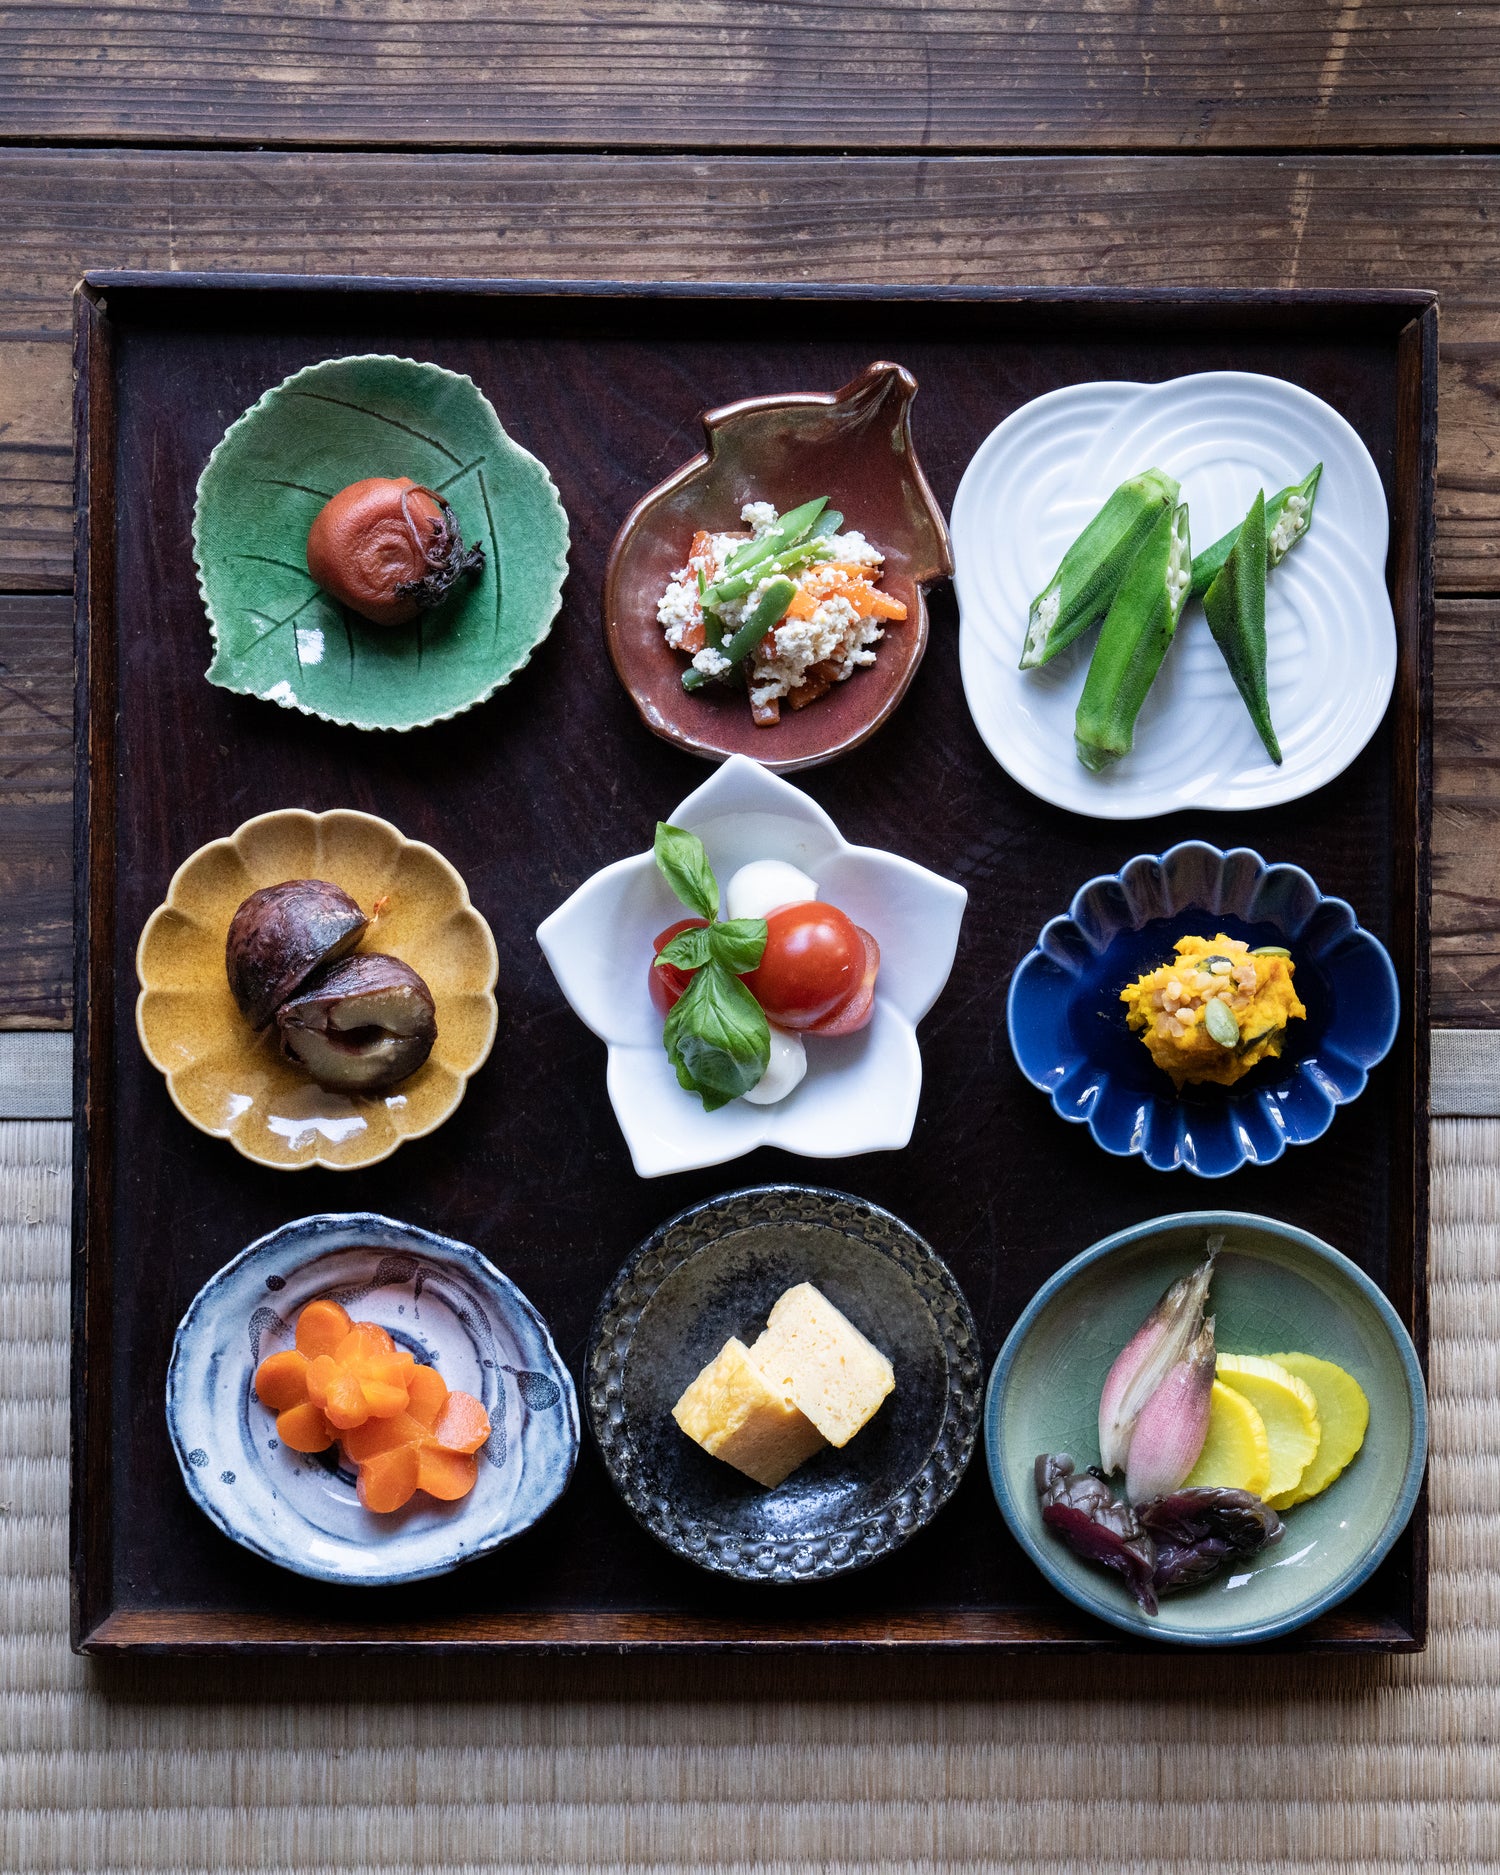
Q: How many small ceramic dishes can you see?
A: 9